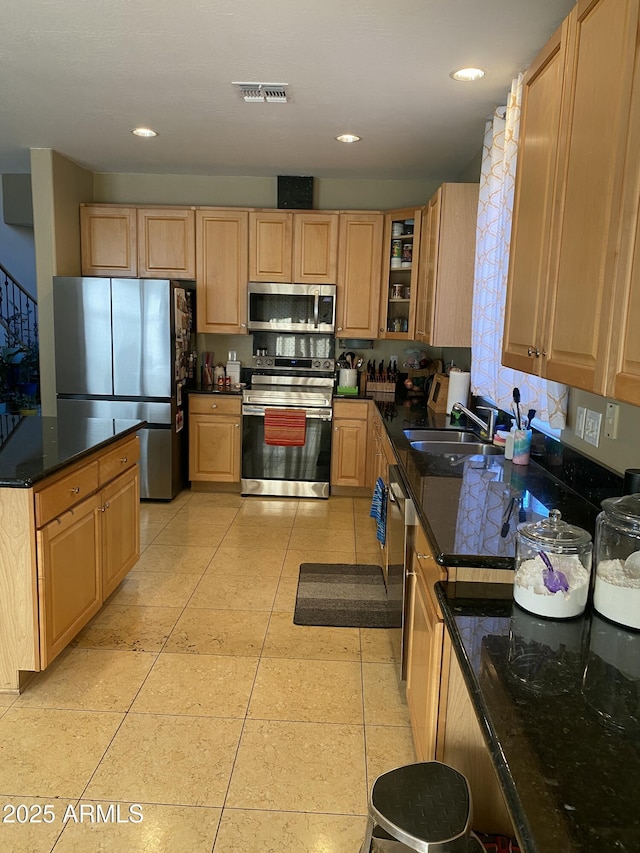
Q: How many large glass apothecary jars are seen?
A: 2